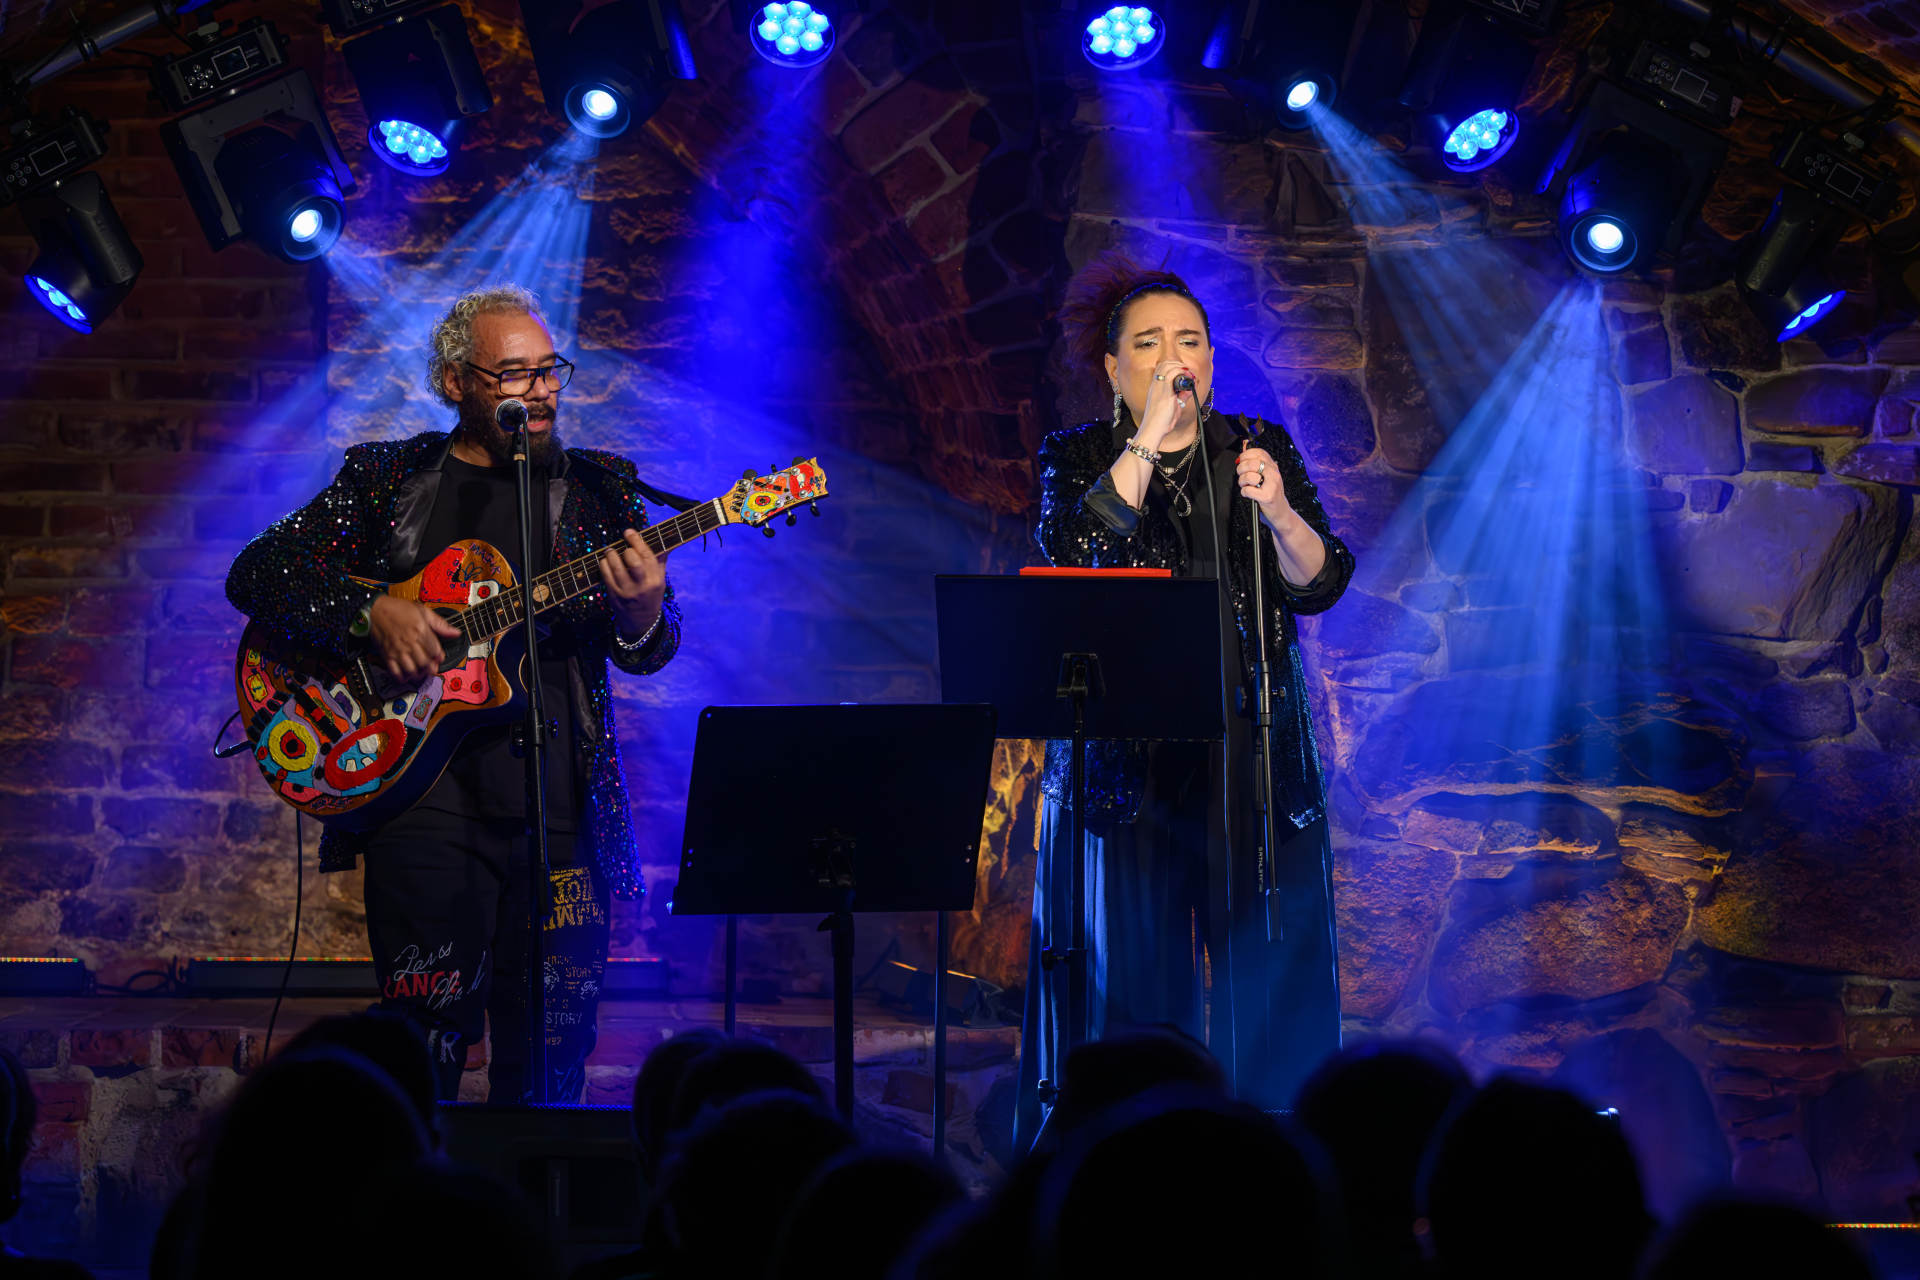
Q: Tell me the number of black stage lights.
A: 10